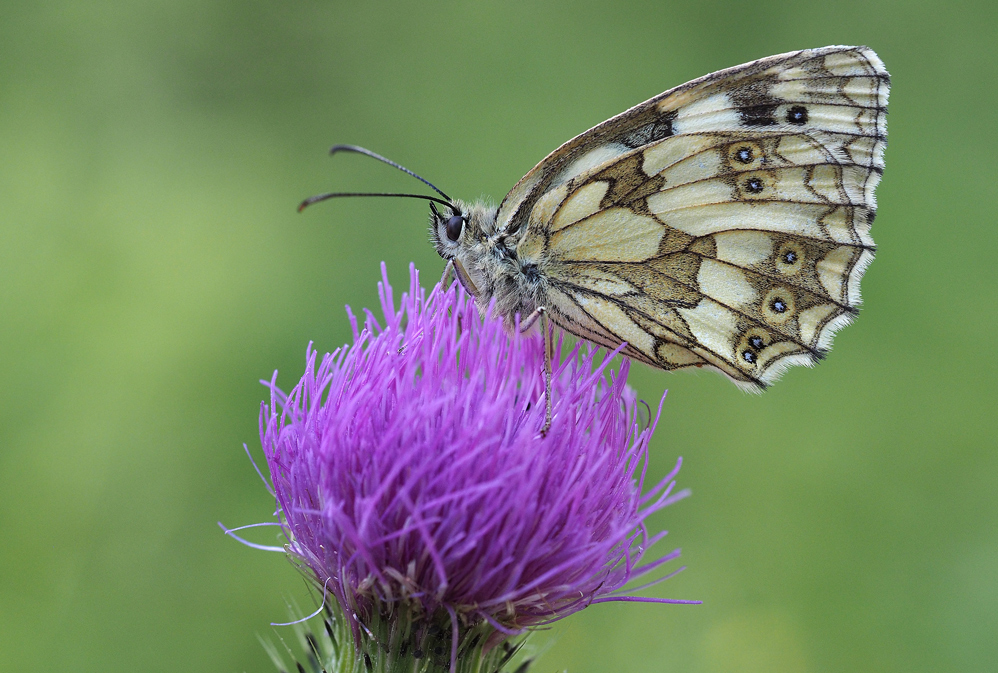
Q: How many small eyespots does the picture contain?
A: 7